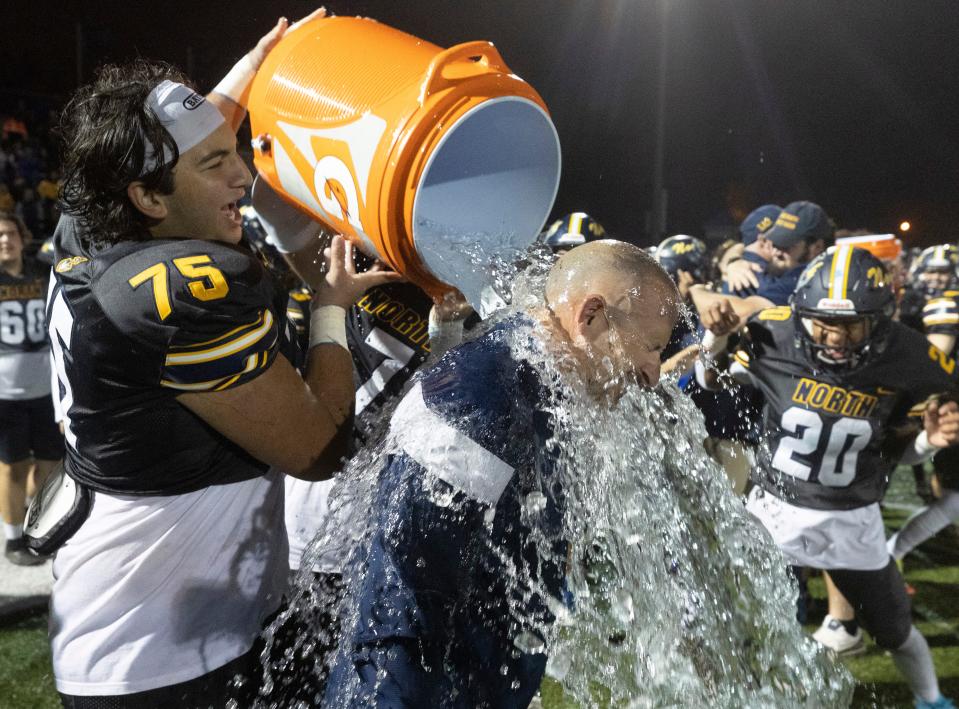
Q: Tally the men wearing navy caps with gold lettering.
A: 2